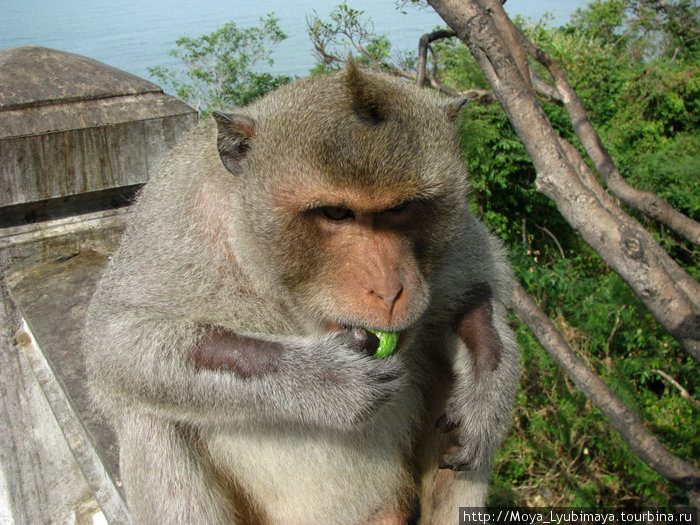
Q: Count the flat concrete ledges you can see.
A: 1